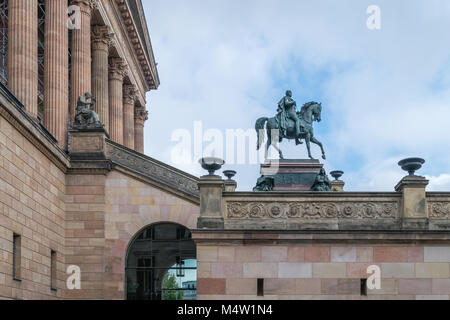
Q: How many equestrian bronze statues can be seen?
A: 1